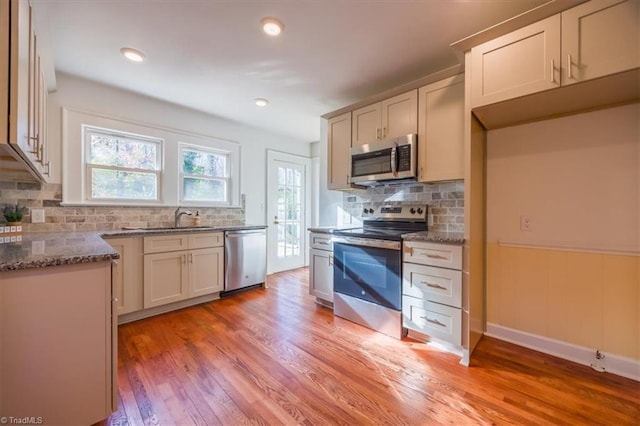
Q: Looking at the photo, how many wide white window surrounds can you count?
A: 1